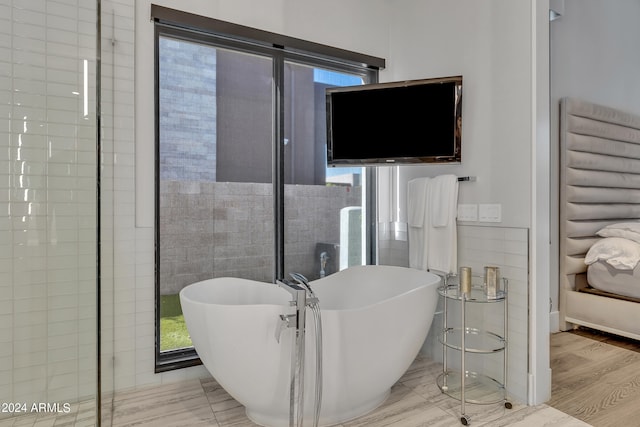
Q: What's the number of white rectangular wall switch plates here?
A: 2